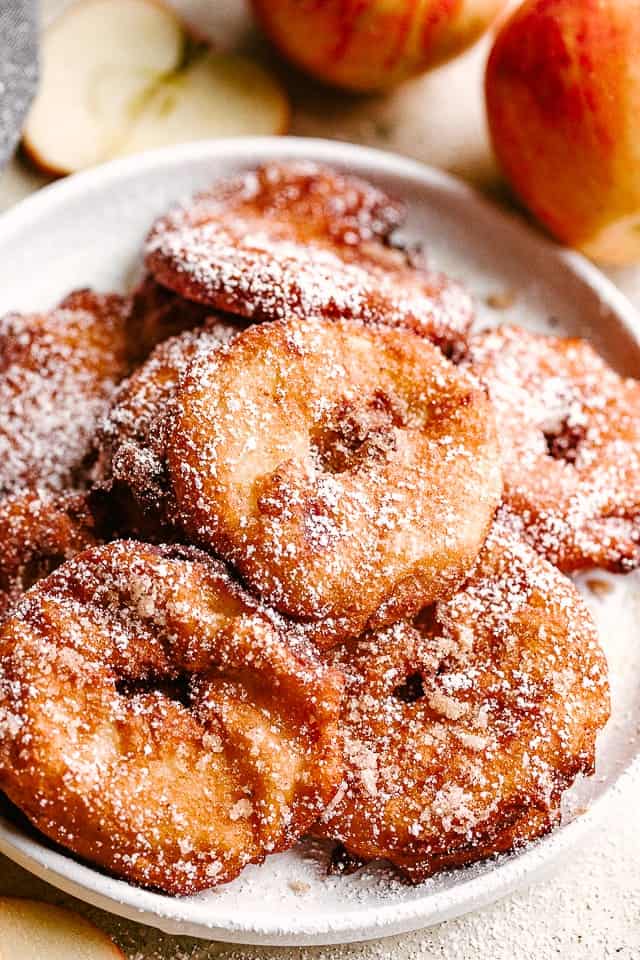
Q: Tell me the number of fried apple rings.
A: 8